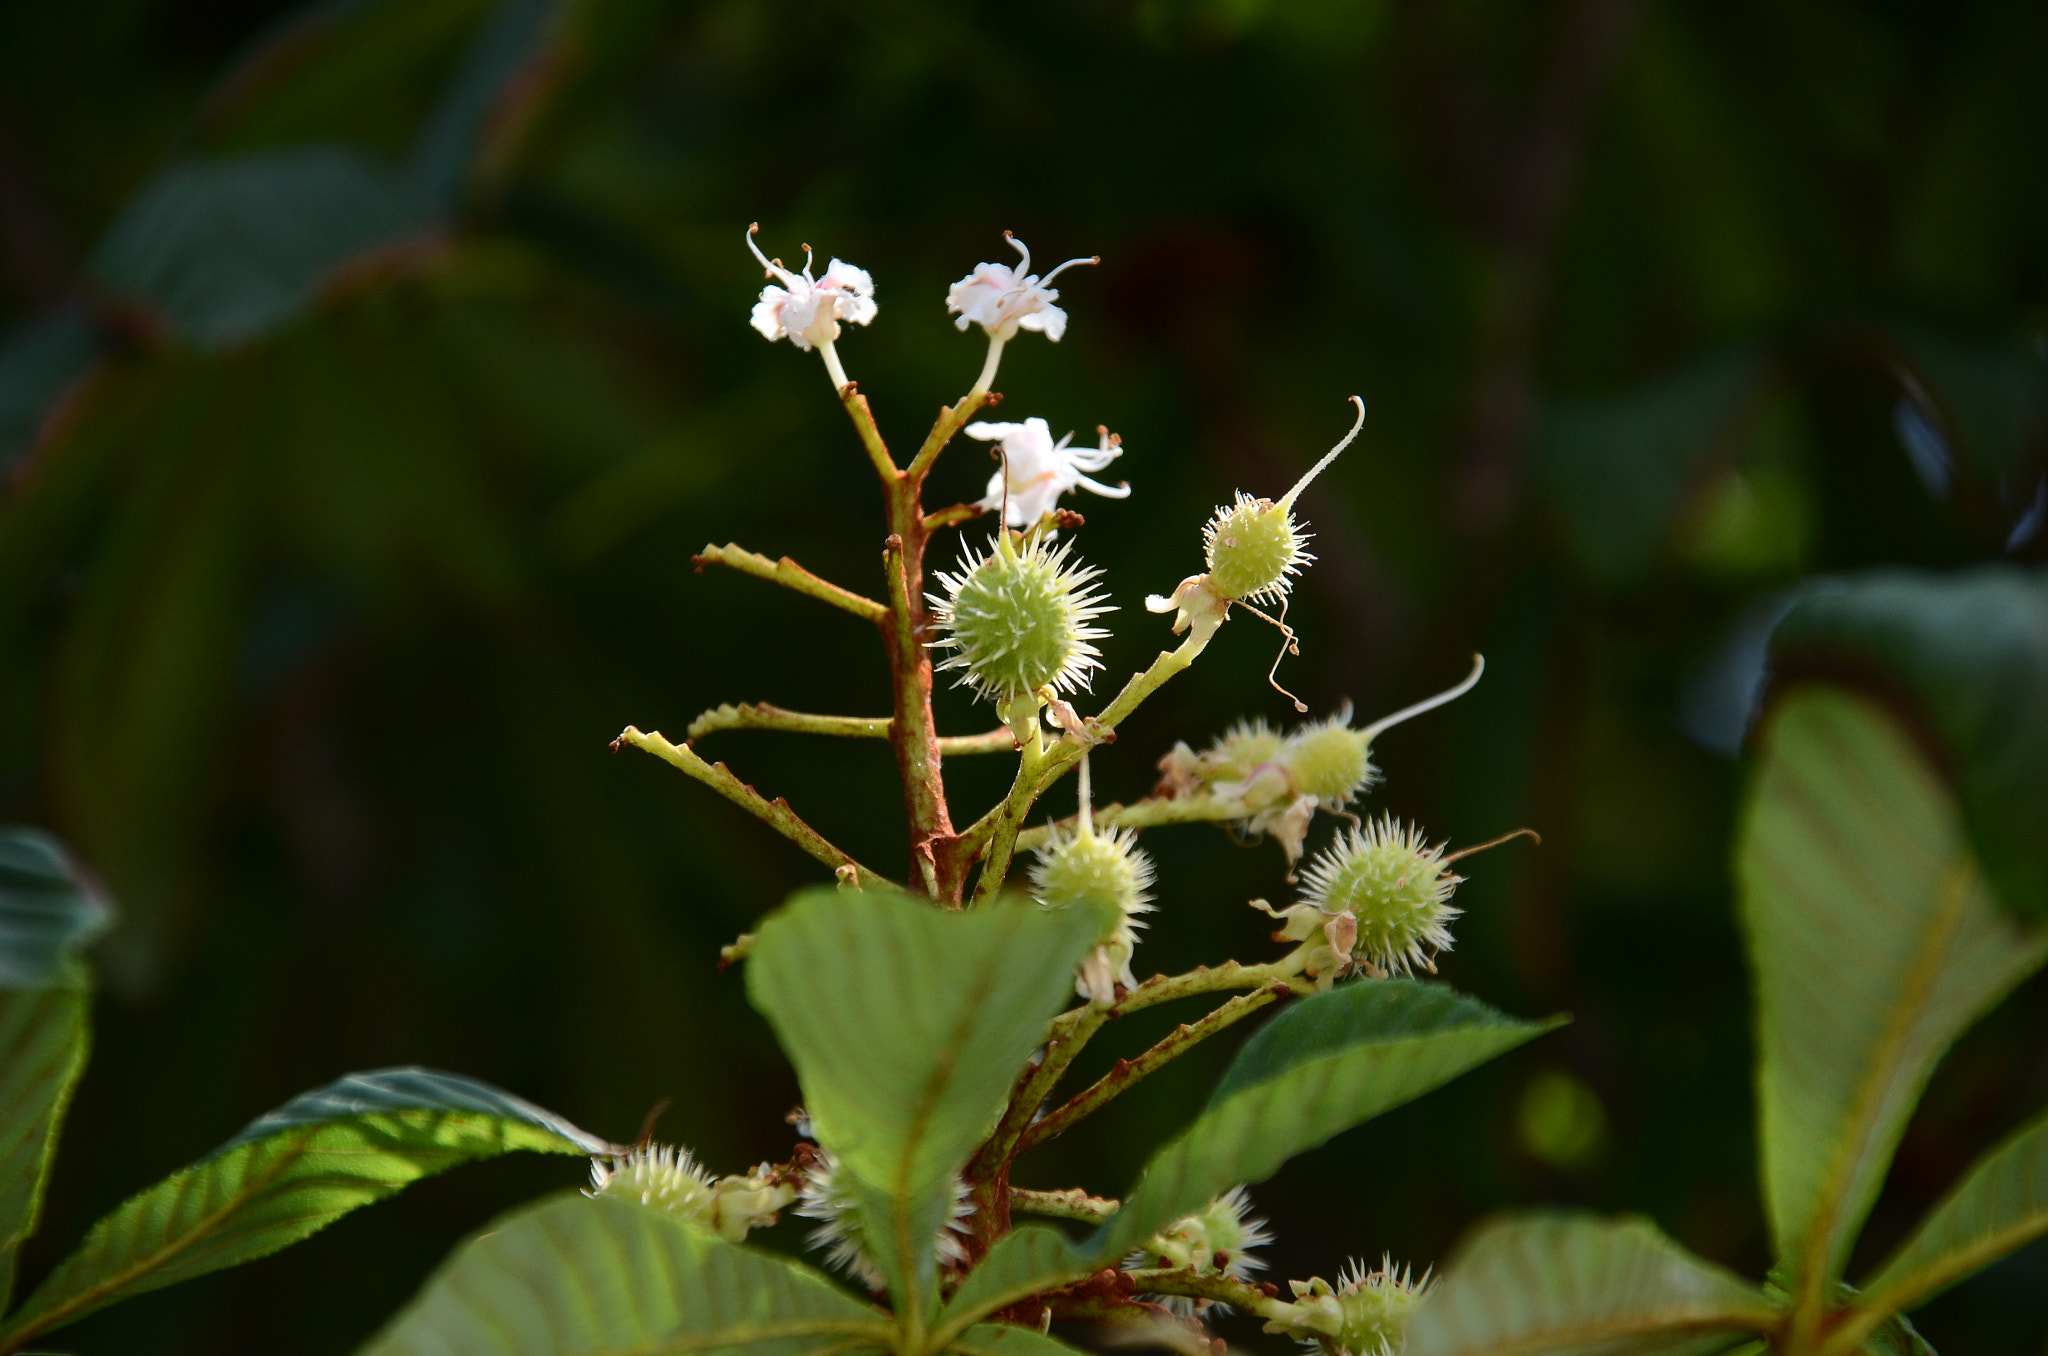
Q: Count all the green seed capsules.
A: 10